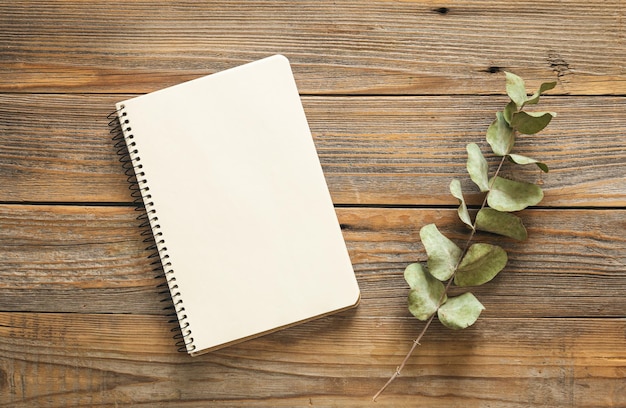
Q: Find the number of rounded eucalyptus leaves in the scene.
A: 14